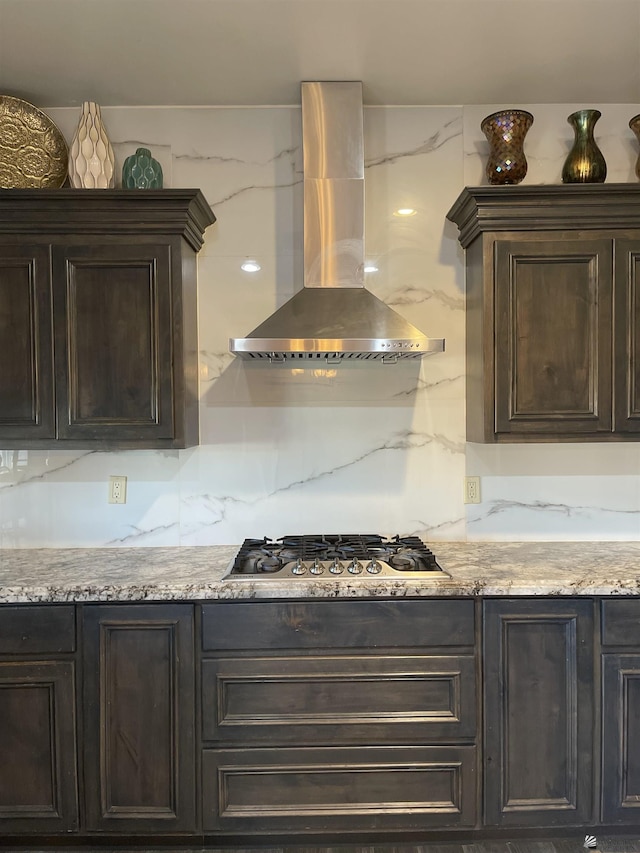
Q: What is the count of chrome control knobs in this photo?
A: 5